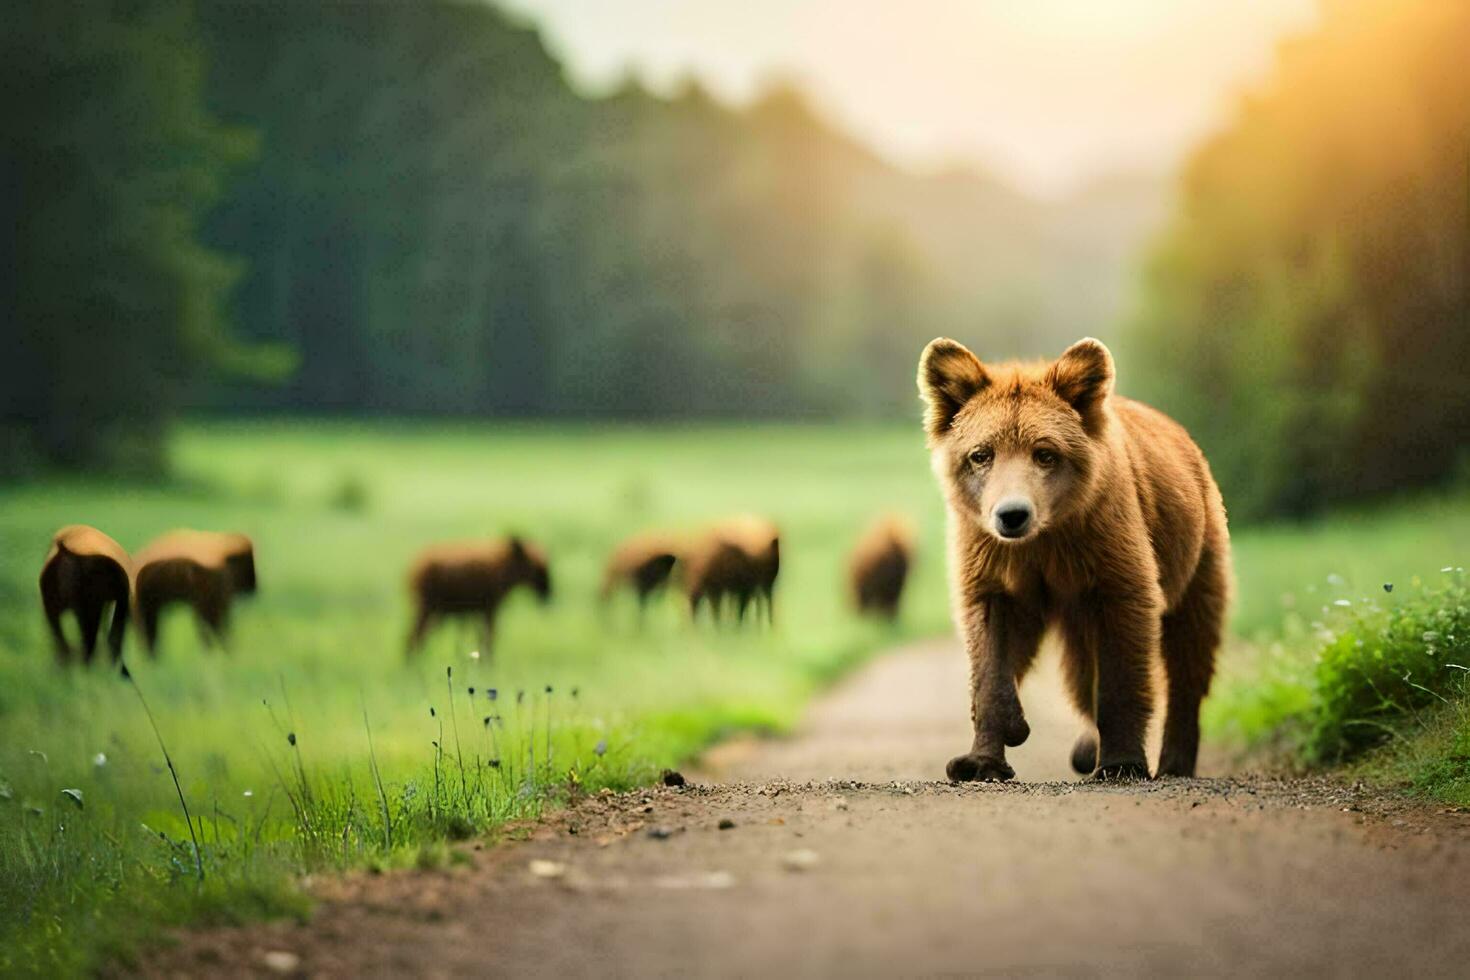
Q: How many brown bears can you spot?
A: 1